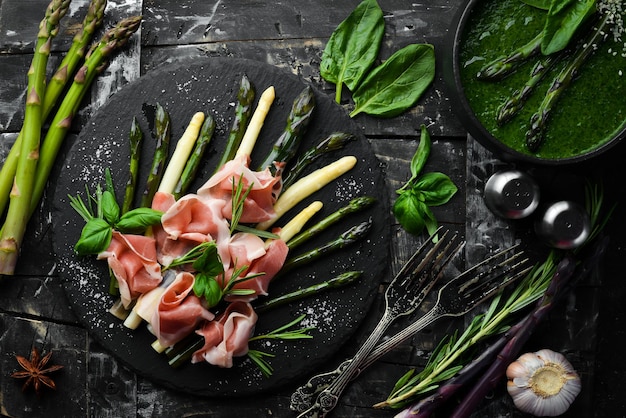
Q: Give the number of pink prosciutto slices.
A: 6